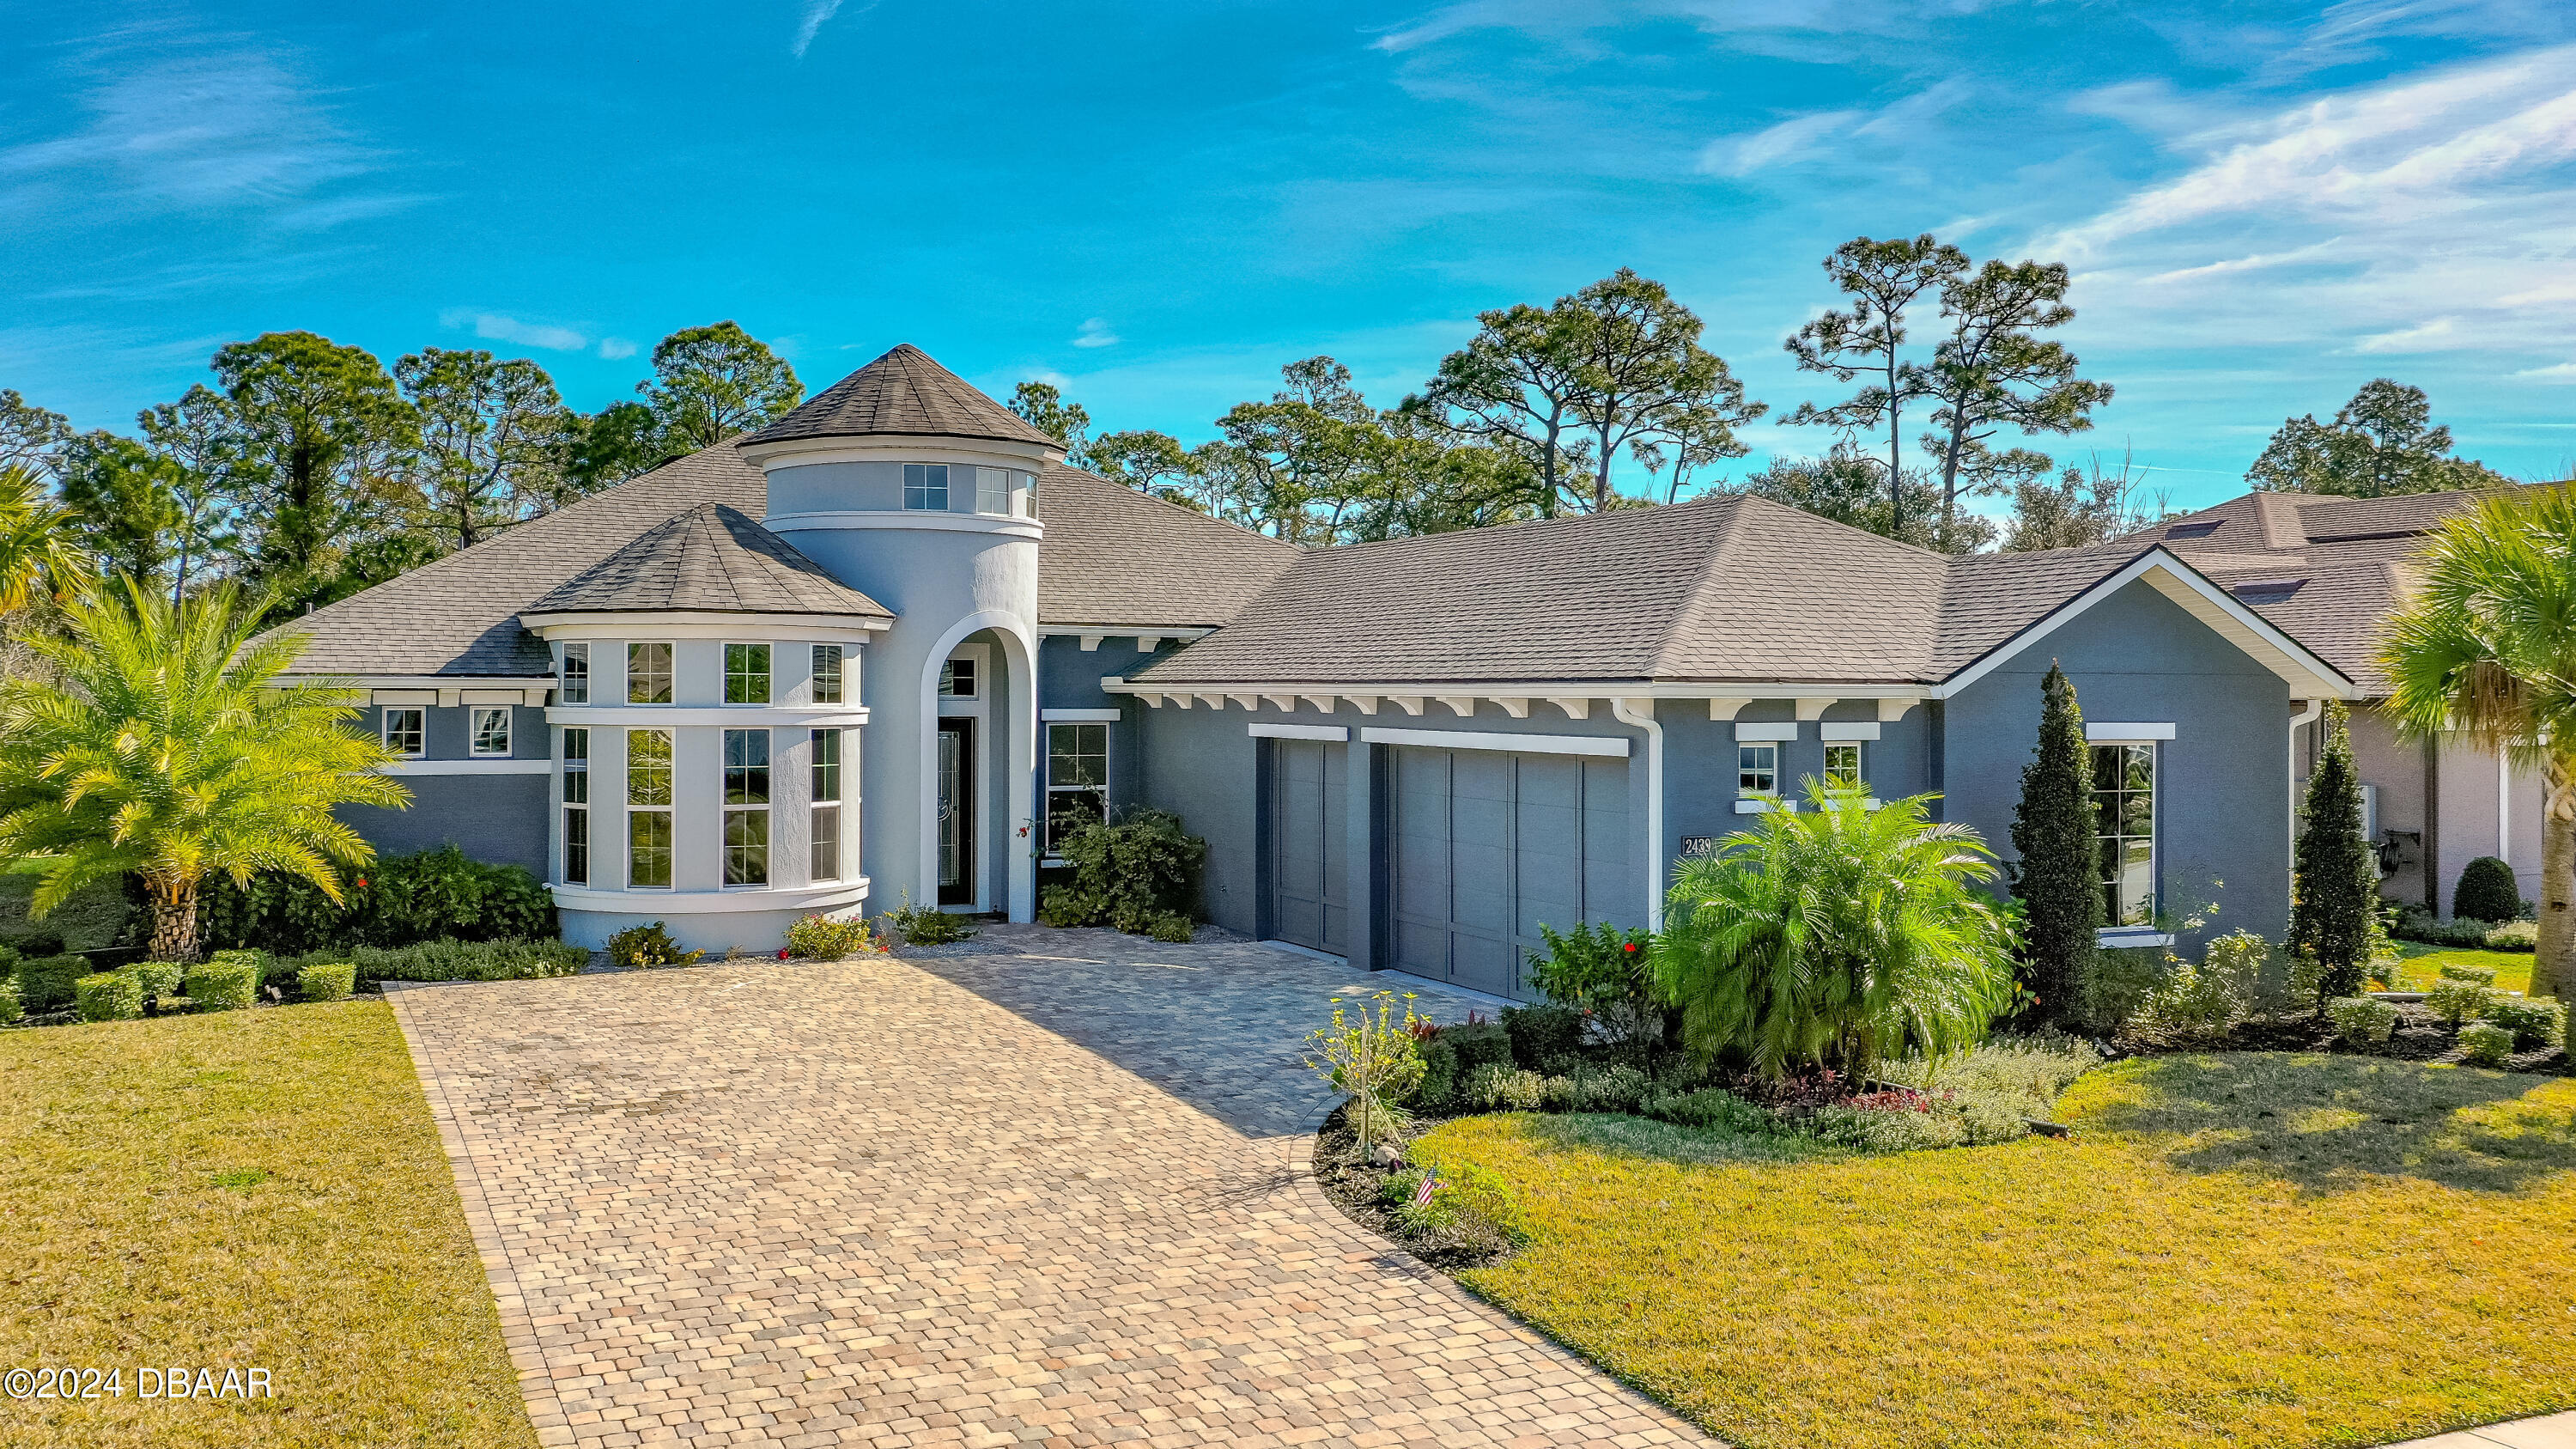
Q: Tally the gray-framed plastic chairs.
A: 0